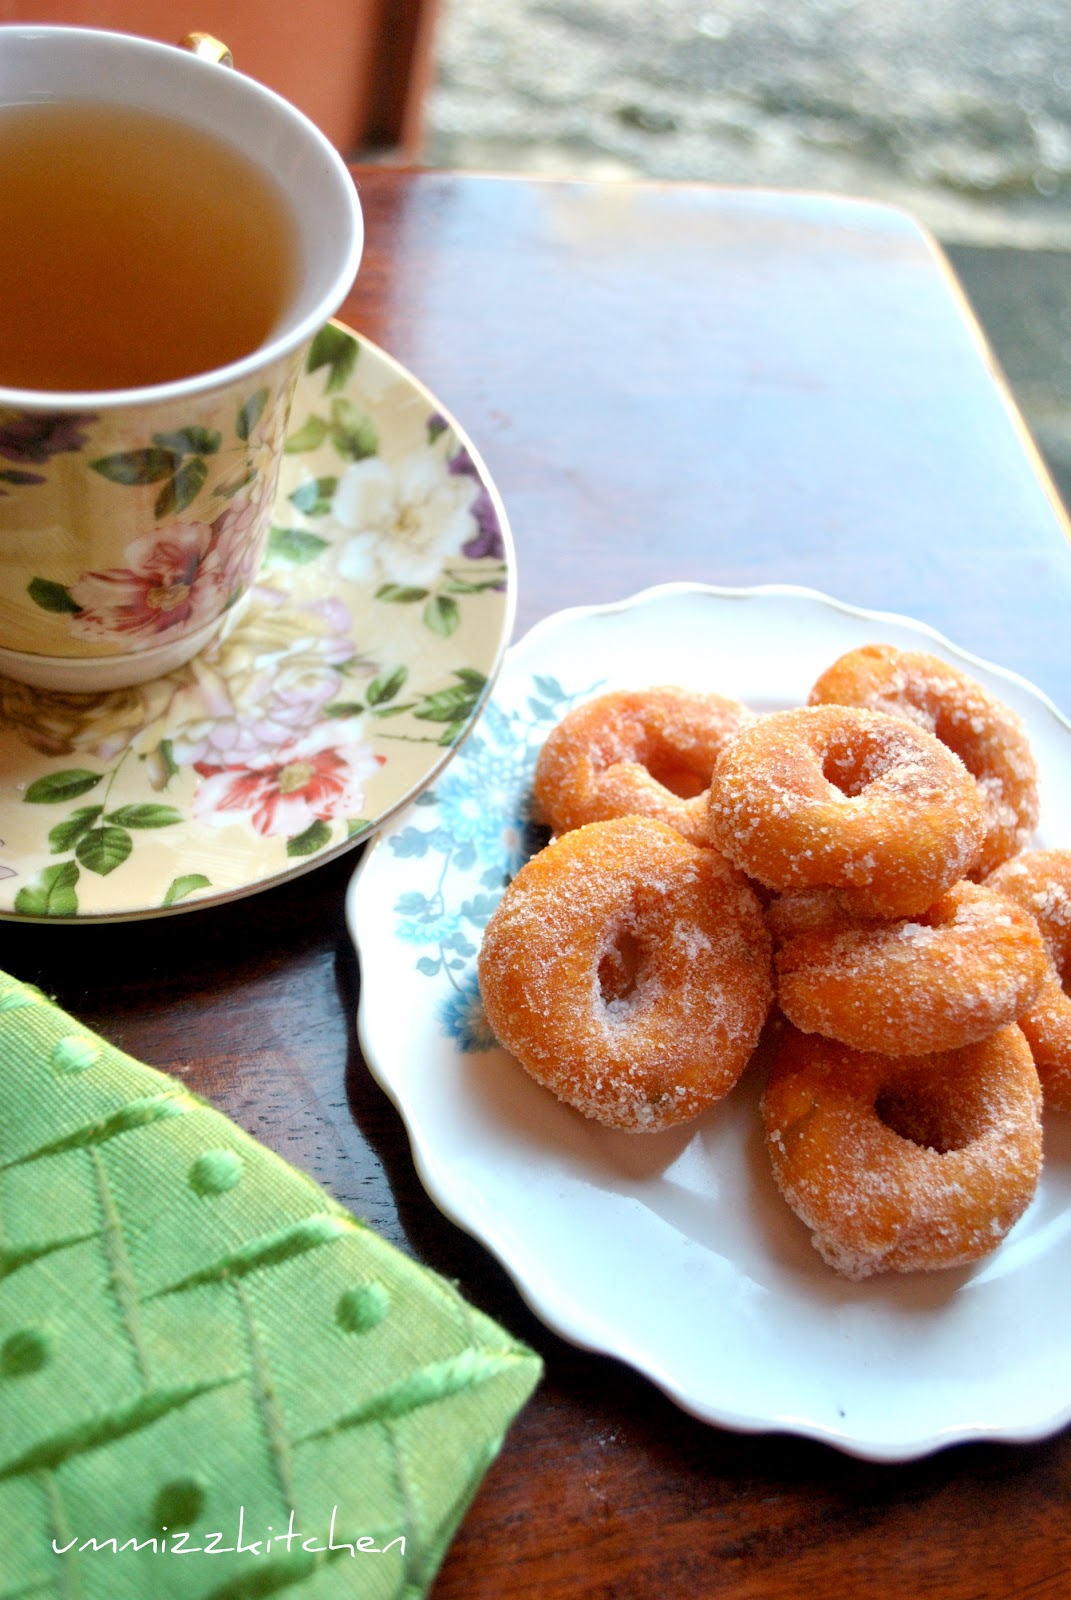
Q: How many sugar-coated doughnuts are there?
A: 7